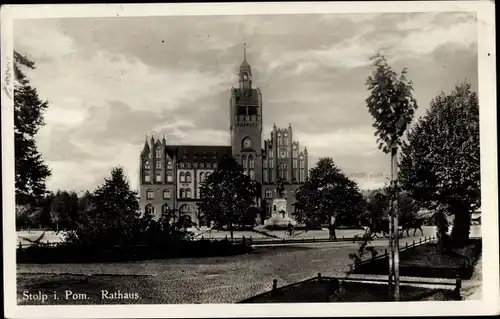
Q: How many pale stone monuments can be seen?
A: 1